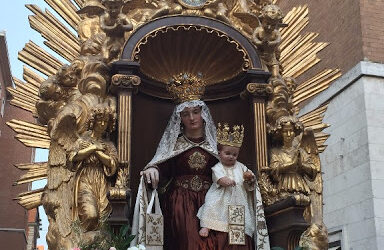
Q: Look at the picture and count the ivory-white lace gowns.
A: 1